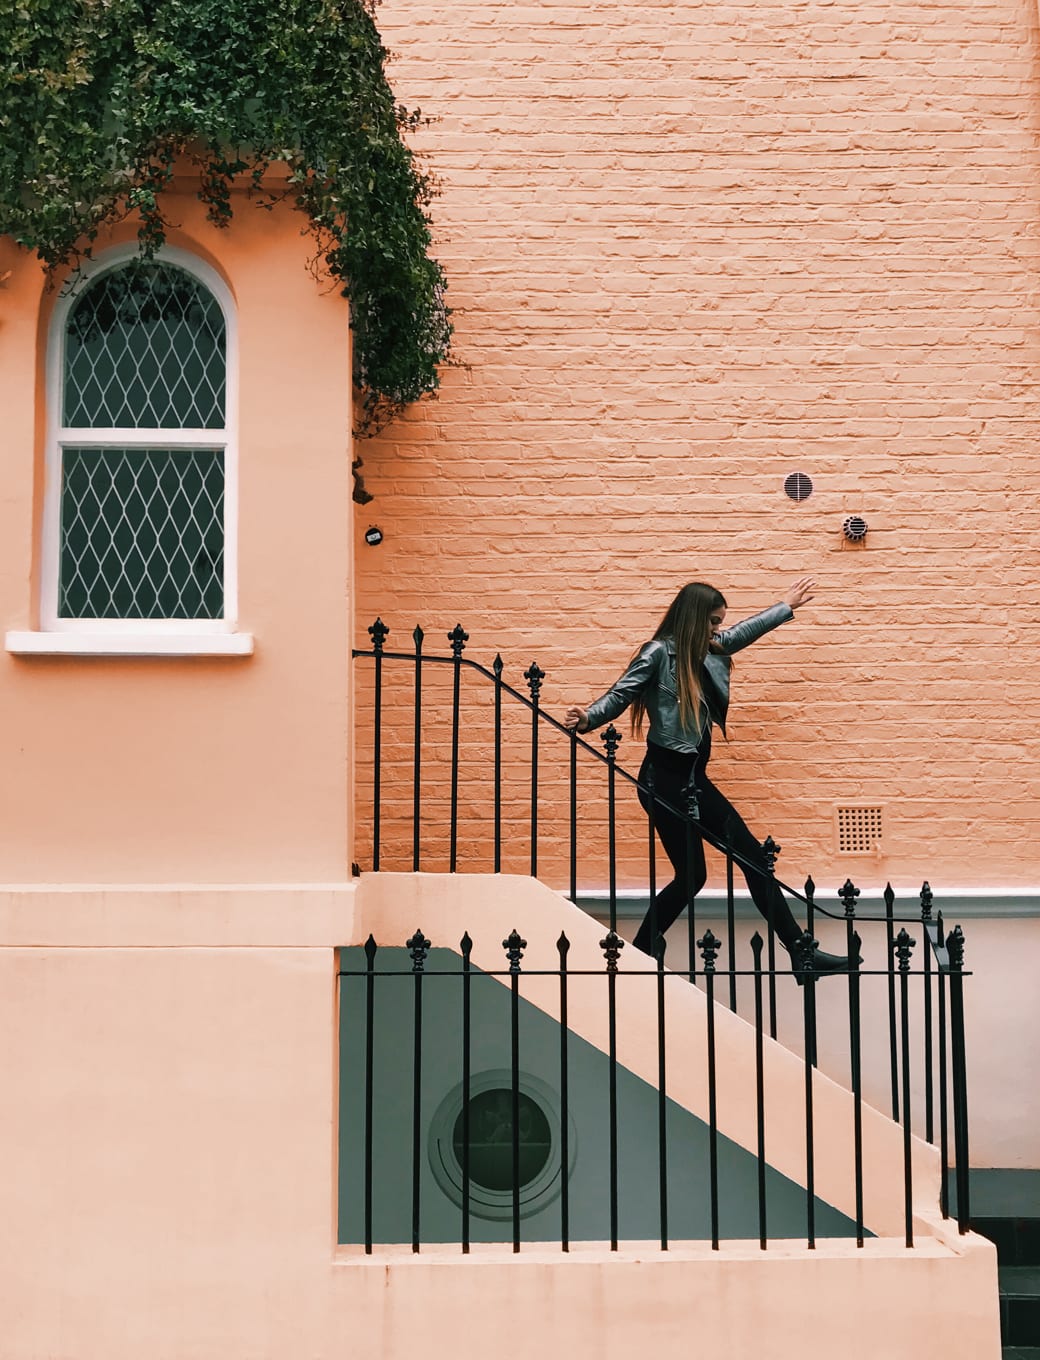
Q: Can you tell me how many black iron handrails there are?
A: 2